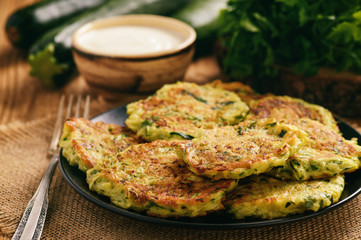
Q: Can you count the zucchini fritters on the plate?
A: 8